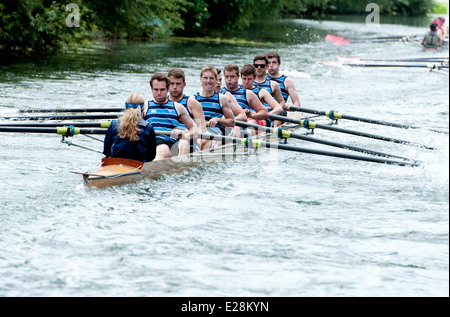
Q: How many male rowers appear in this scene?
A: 8